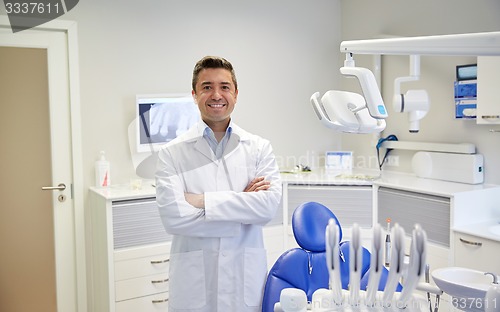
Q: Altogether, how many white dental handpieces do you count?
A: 5